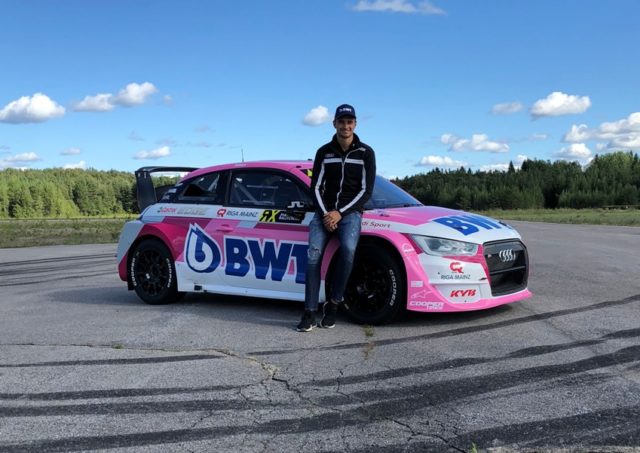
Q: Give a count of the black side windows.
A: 2